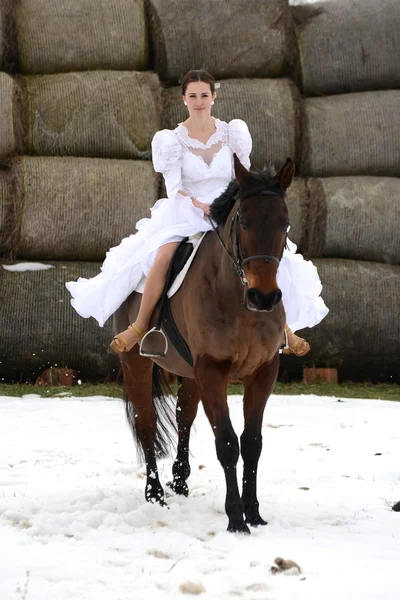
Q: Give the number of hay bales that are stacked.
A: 14